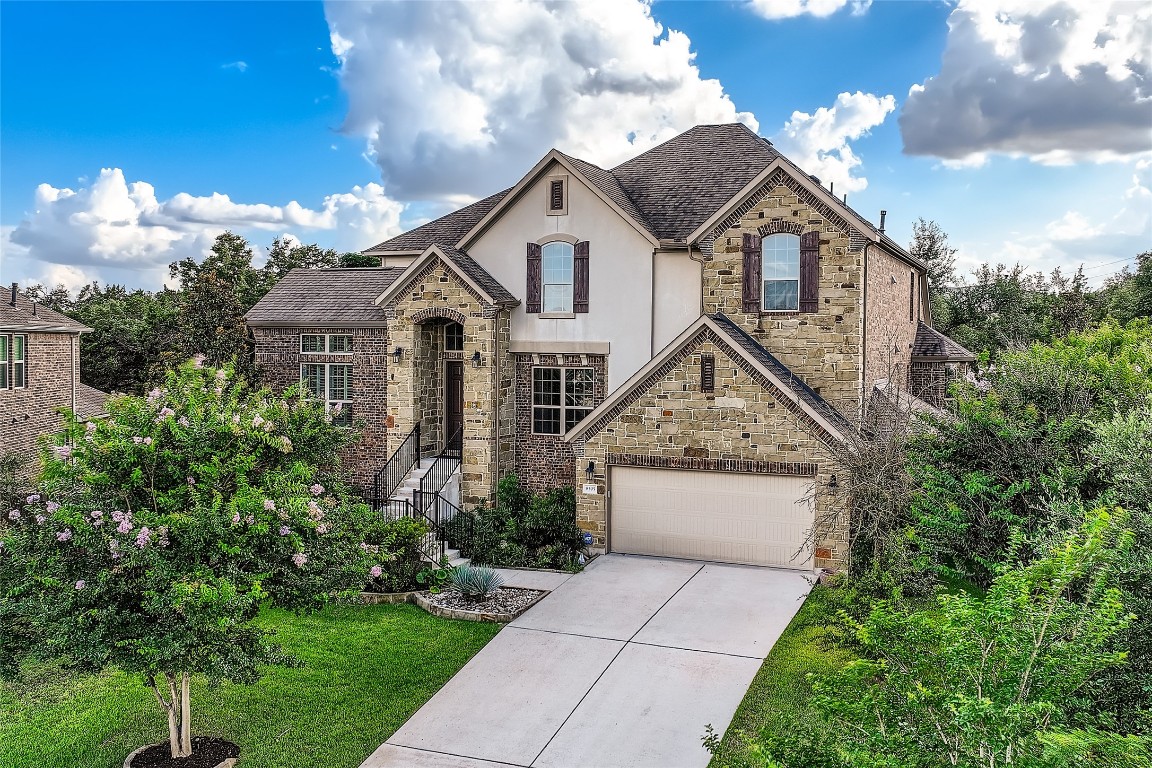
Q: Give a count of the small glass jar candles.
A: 0